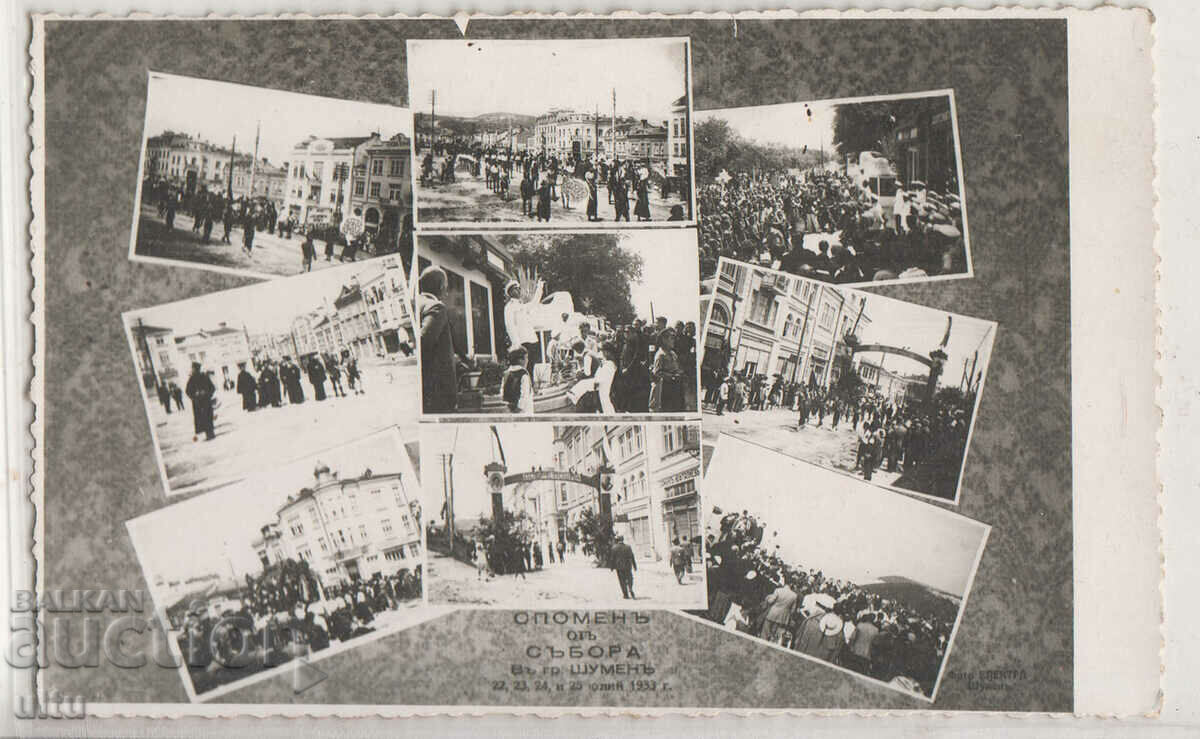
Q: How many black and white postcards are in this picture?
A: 9